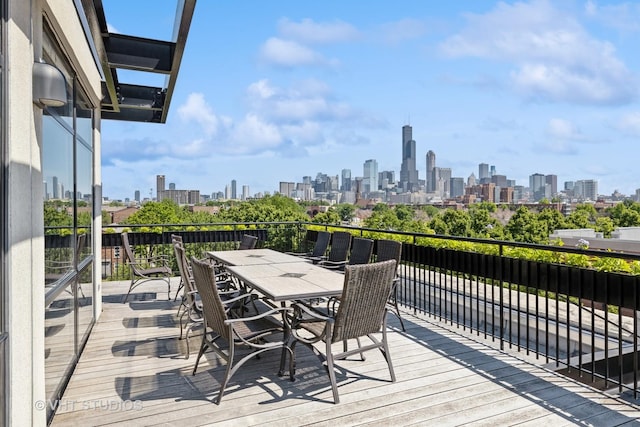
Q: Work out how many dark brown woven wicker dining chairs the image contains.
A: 11